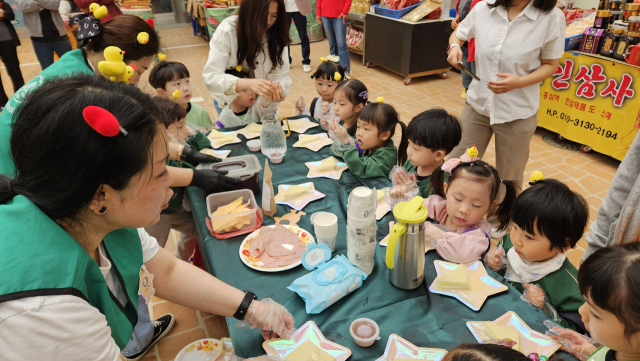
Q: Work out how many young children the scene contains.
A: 11